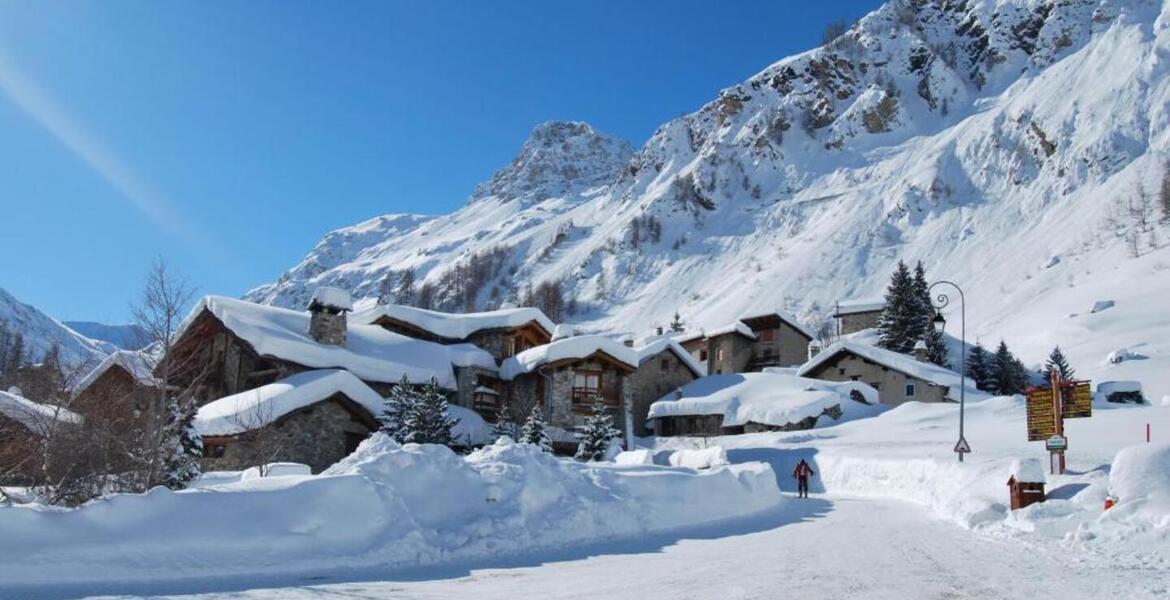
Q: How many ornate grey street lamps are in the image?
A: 1